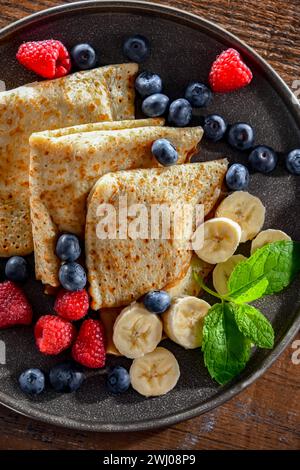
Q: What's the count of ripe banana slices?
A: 7